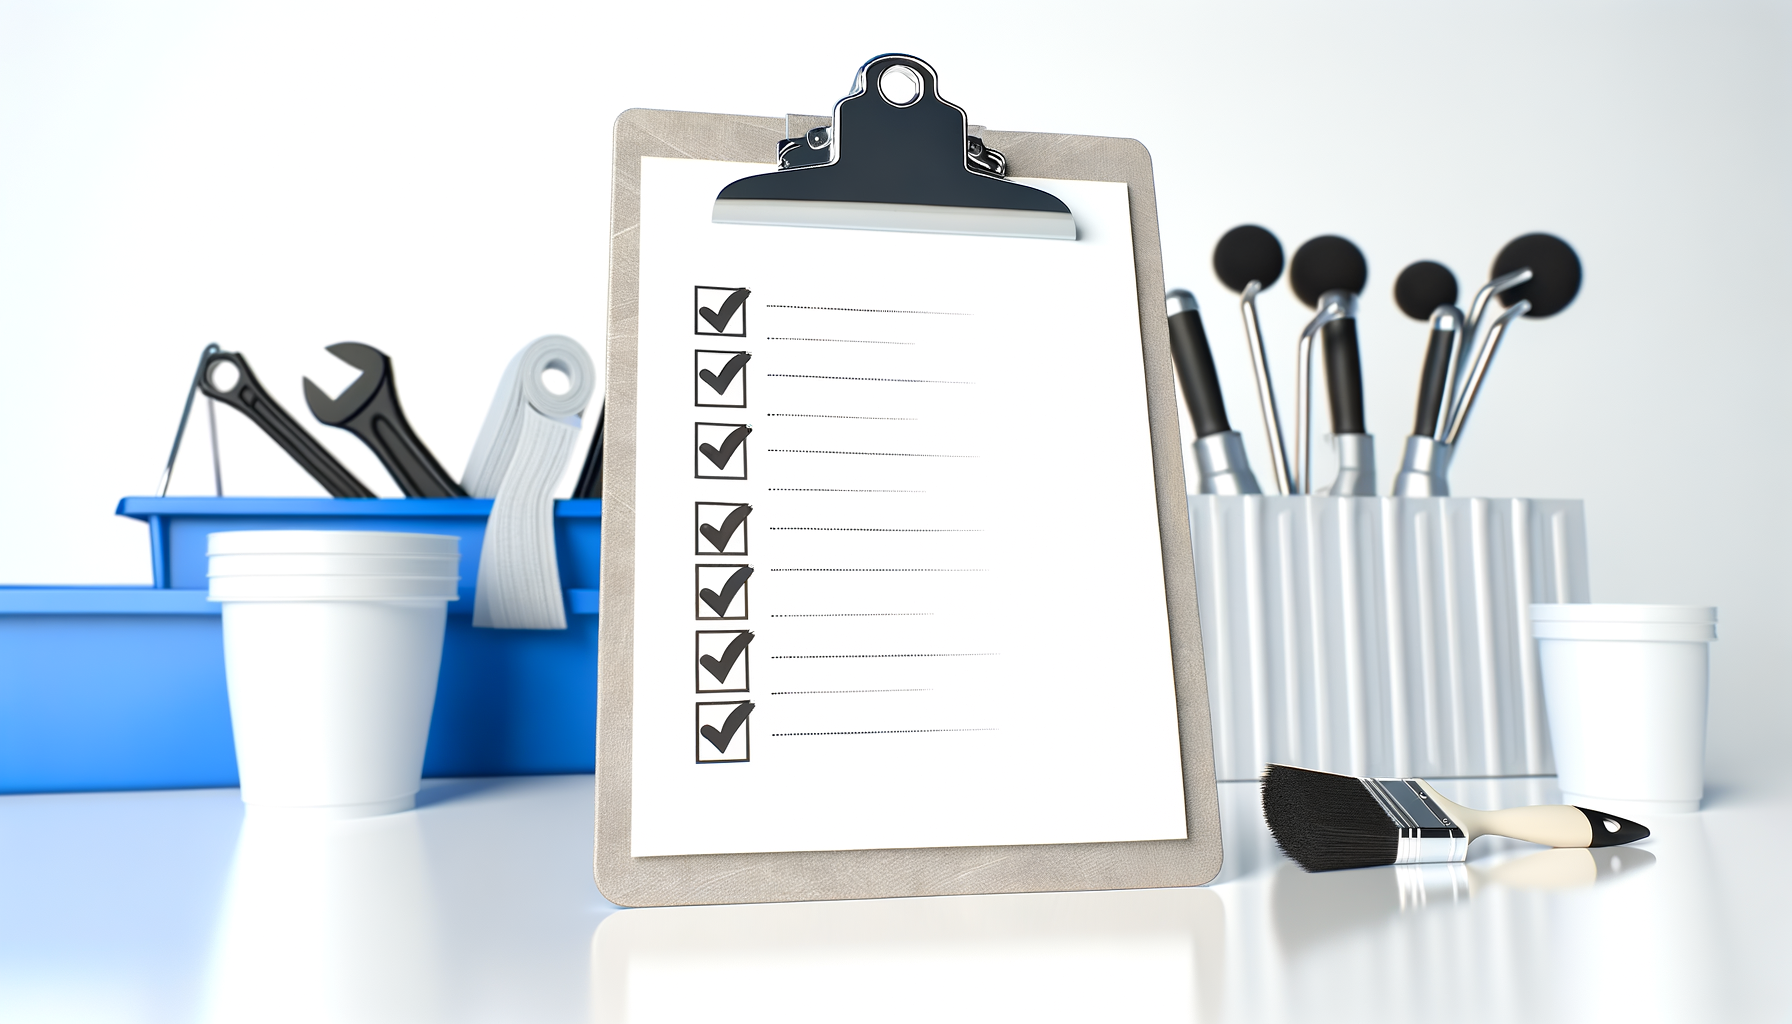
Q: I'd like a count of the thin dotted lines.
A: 12